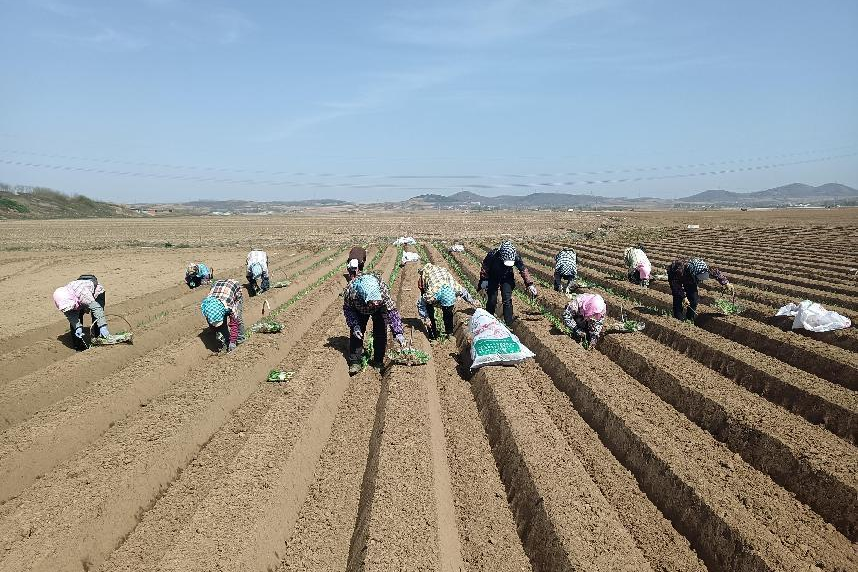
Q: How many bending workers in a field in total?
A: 12